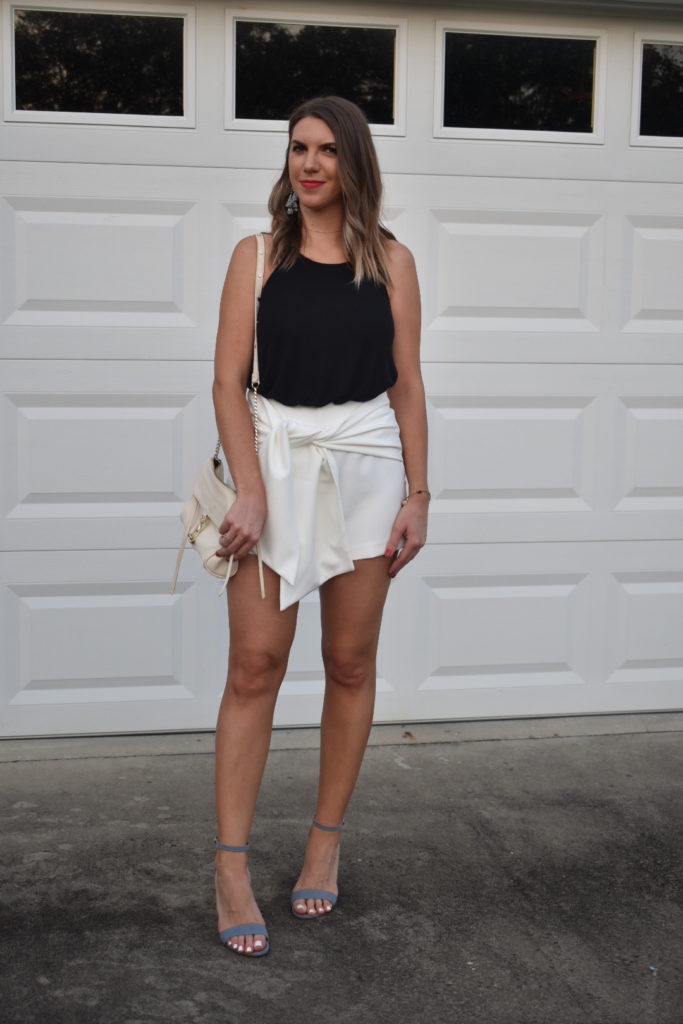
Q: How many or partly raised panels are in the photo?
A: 11